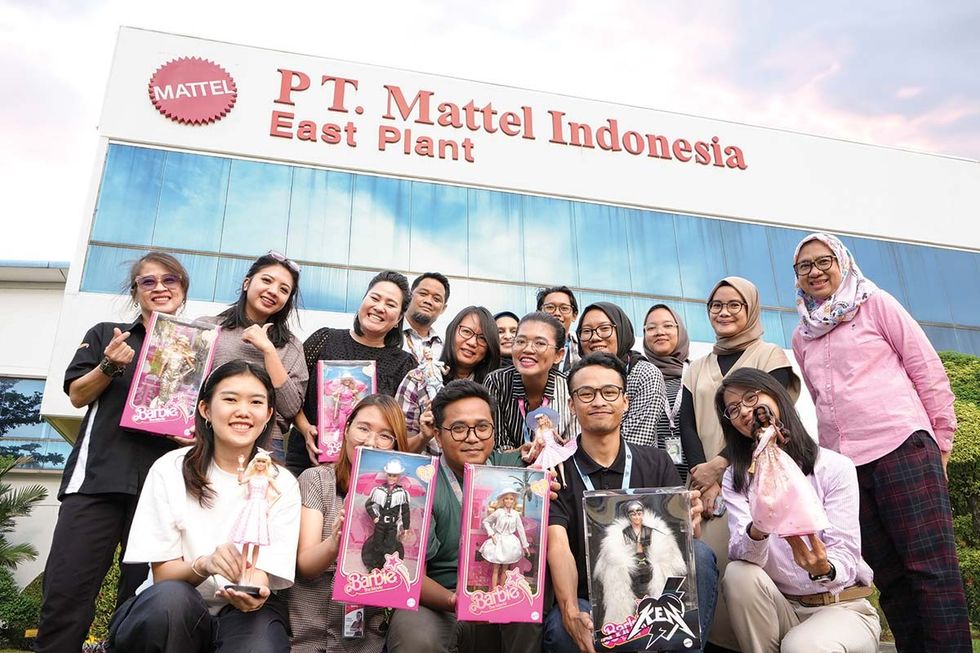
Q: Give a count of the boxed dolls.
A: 5